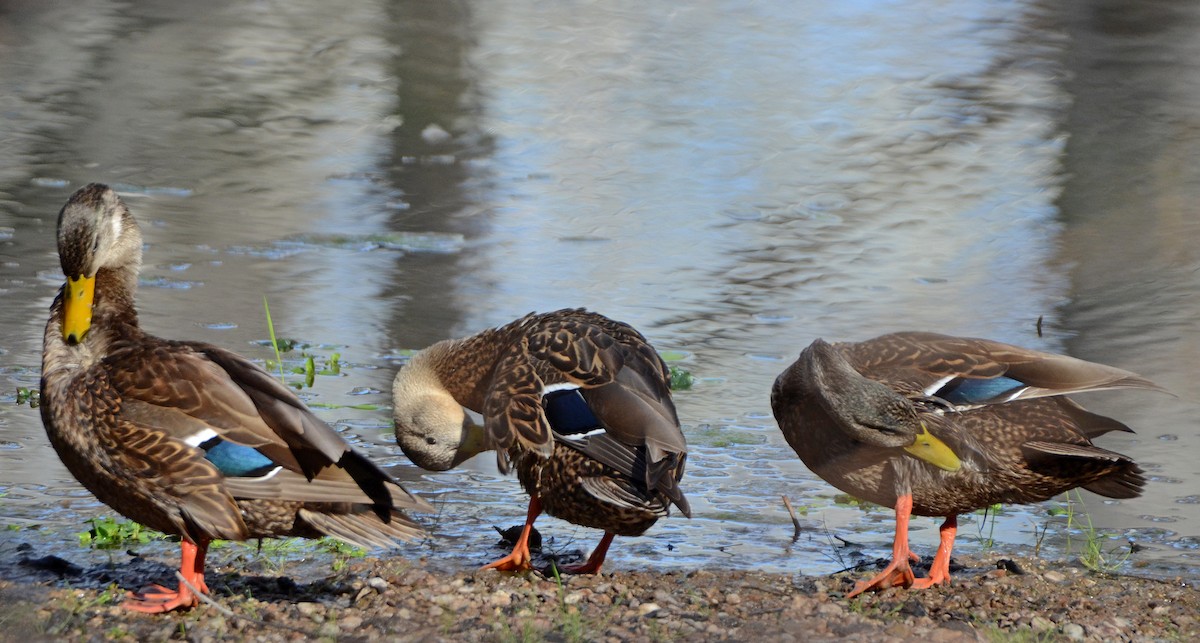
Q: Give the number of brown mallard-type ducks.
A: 3